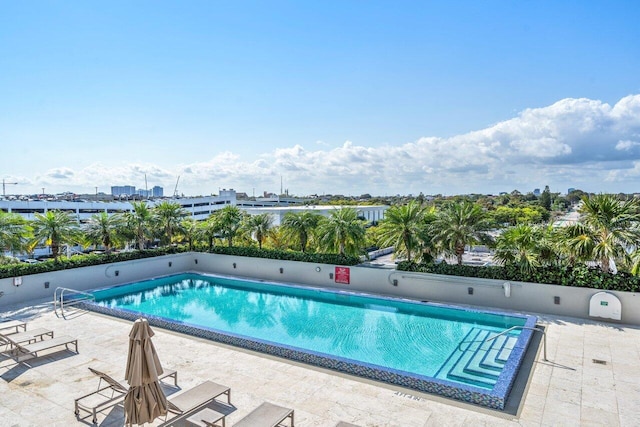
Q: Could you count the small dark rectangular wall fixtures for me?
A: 10